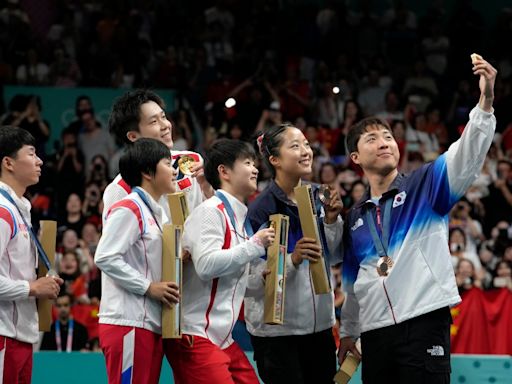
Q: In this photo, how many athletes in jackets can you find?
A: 6